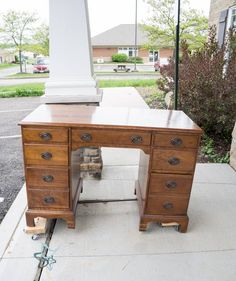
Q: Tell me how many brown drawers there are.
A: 9